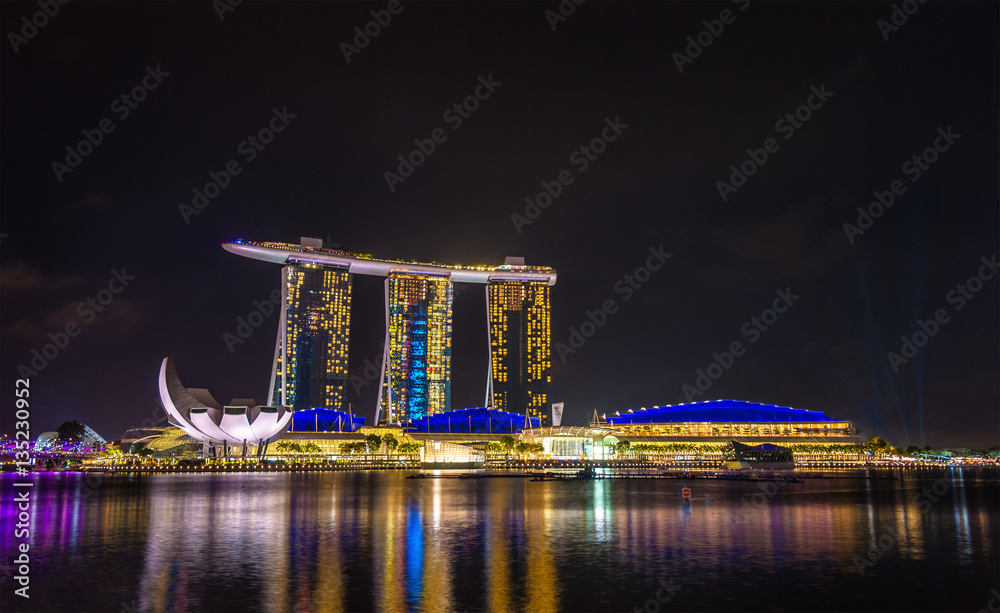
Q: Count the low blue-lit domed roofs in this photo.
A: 3